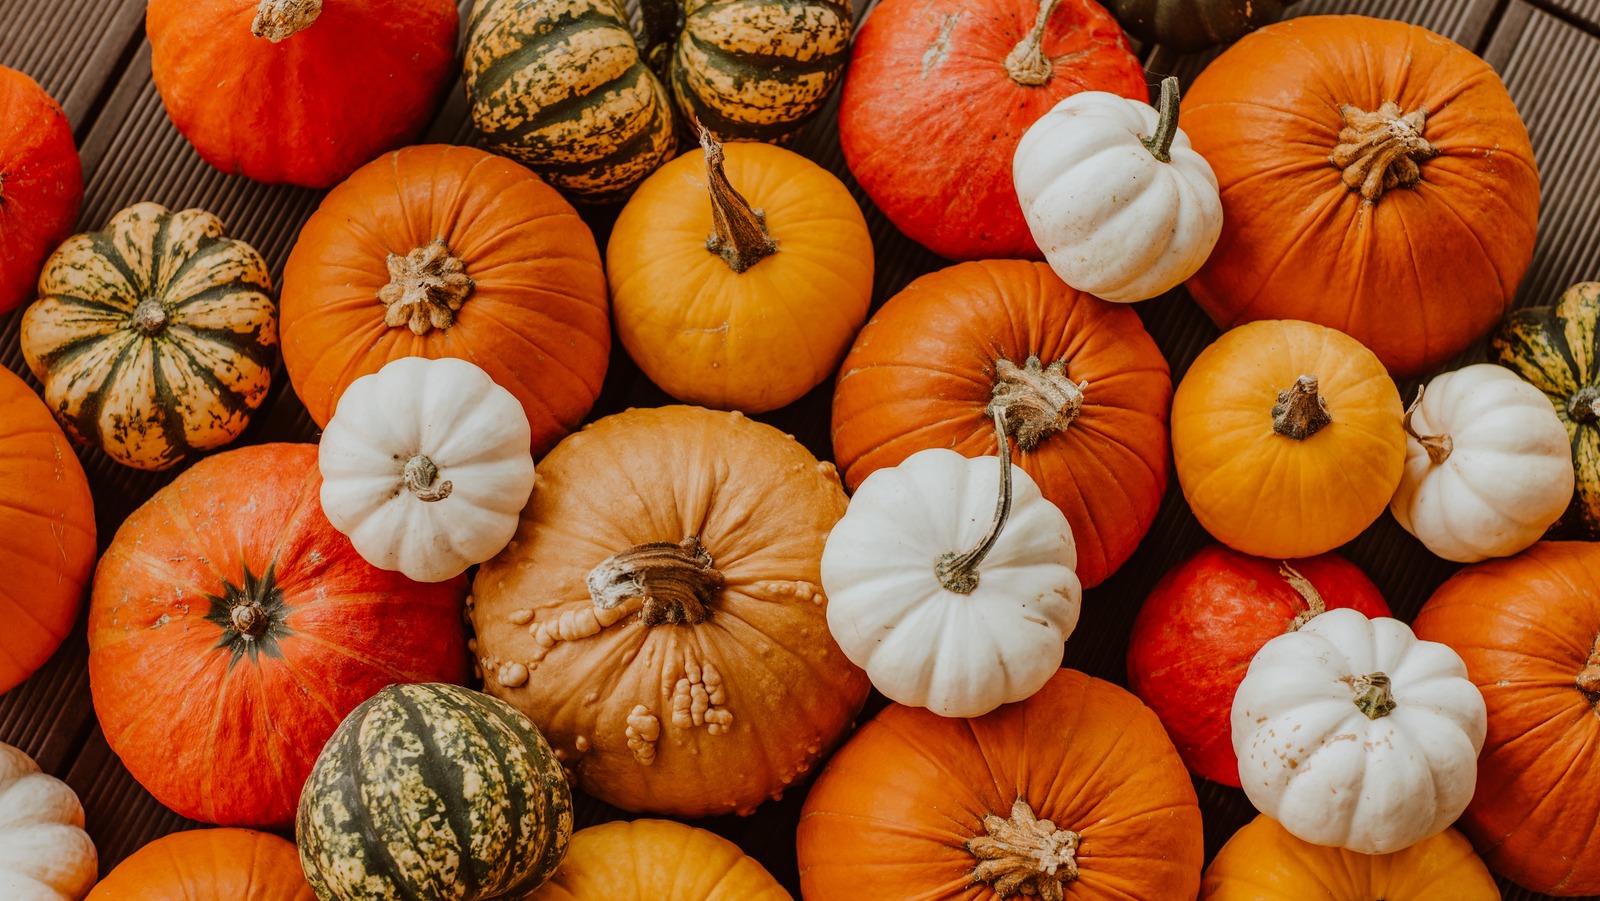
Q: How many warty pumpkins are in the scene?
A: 1